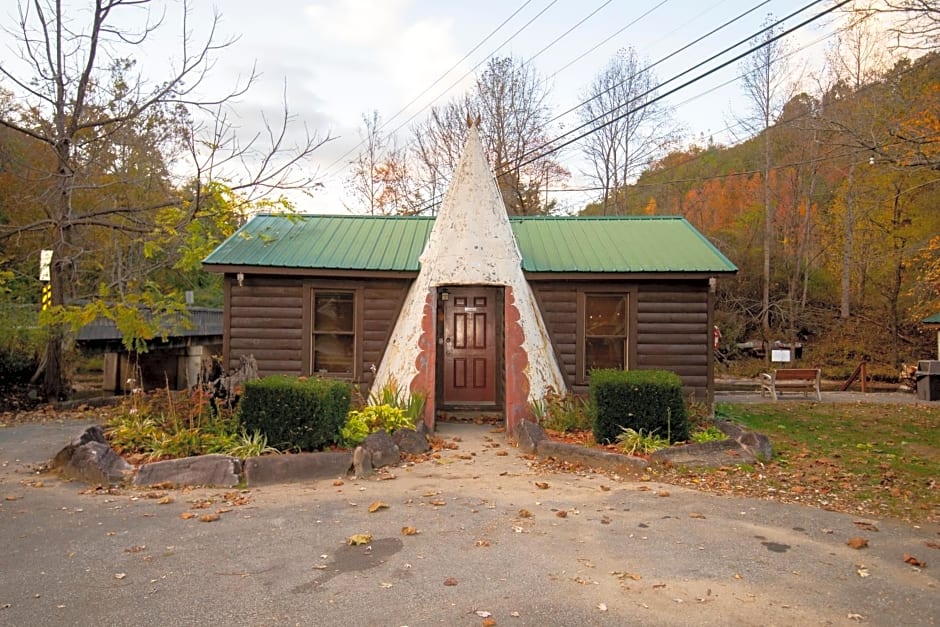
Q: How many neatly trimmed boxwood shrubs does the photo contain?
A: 2